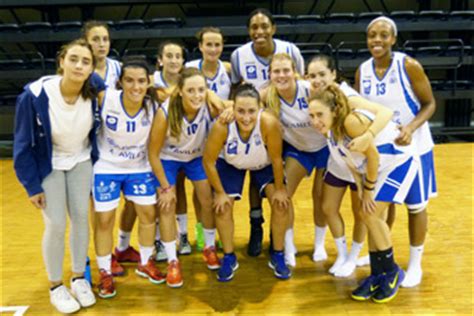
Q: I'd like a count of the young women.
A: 12